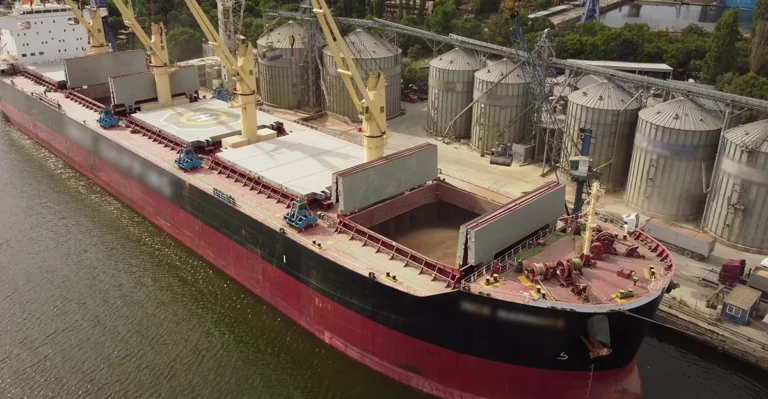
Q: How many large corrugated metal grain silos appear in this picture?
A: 7